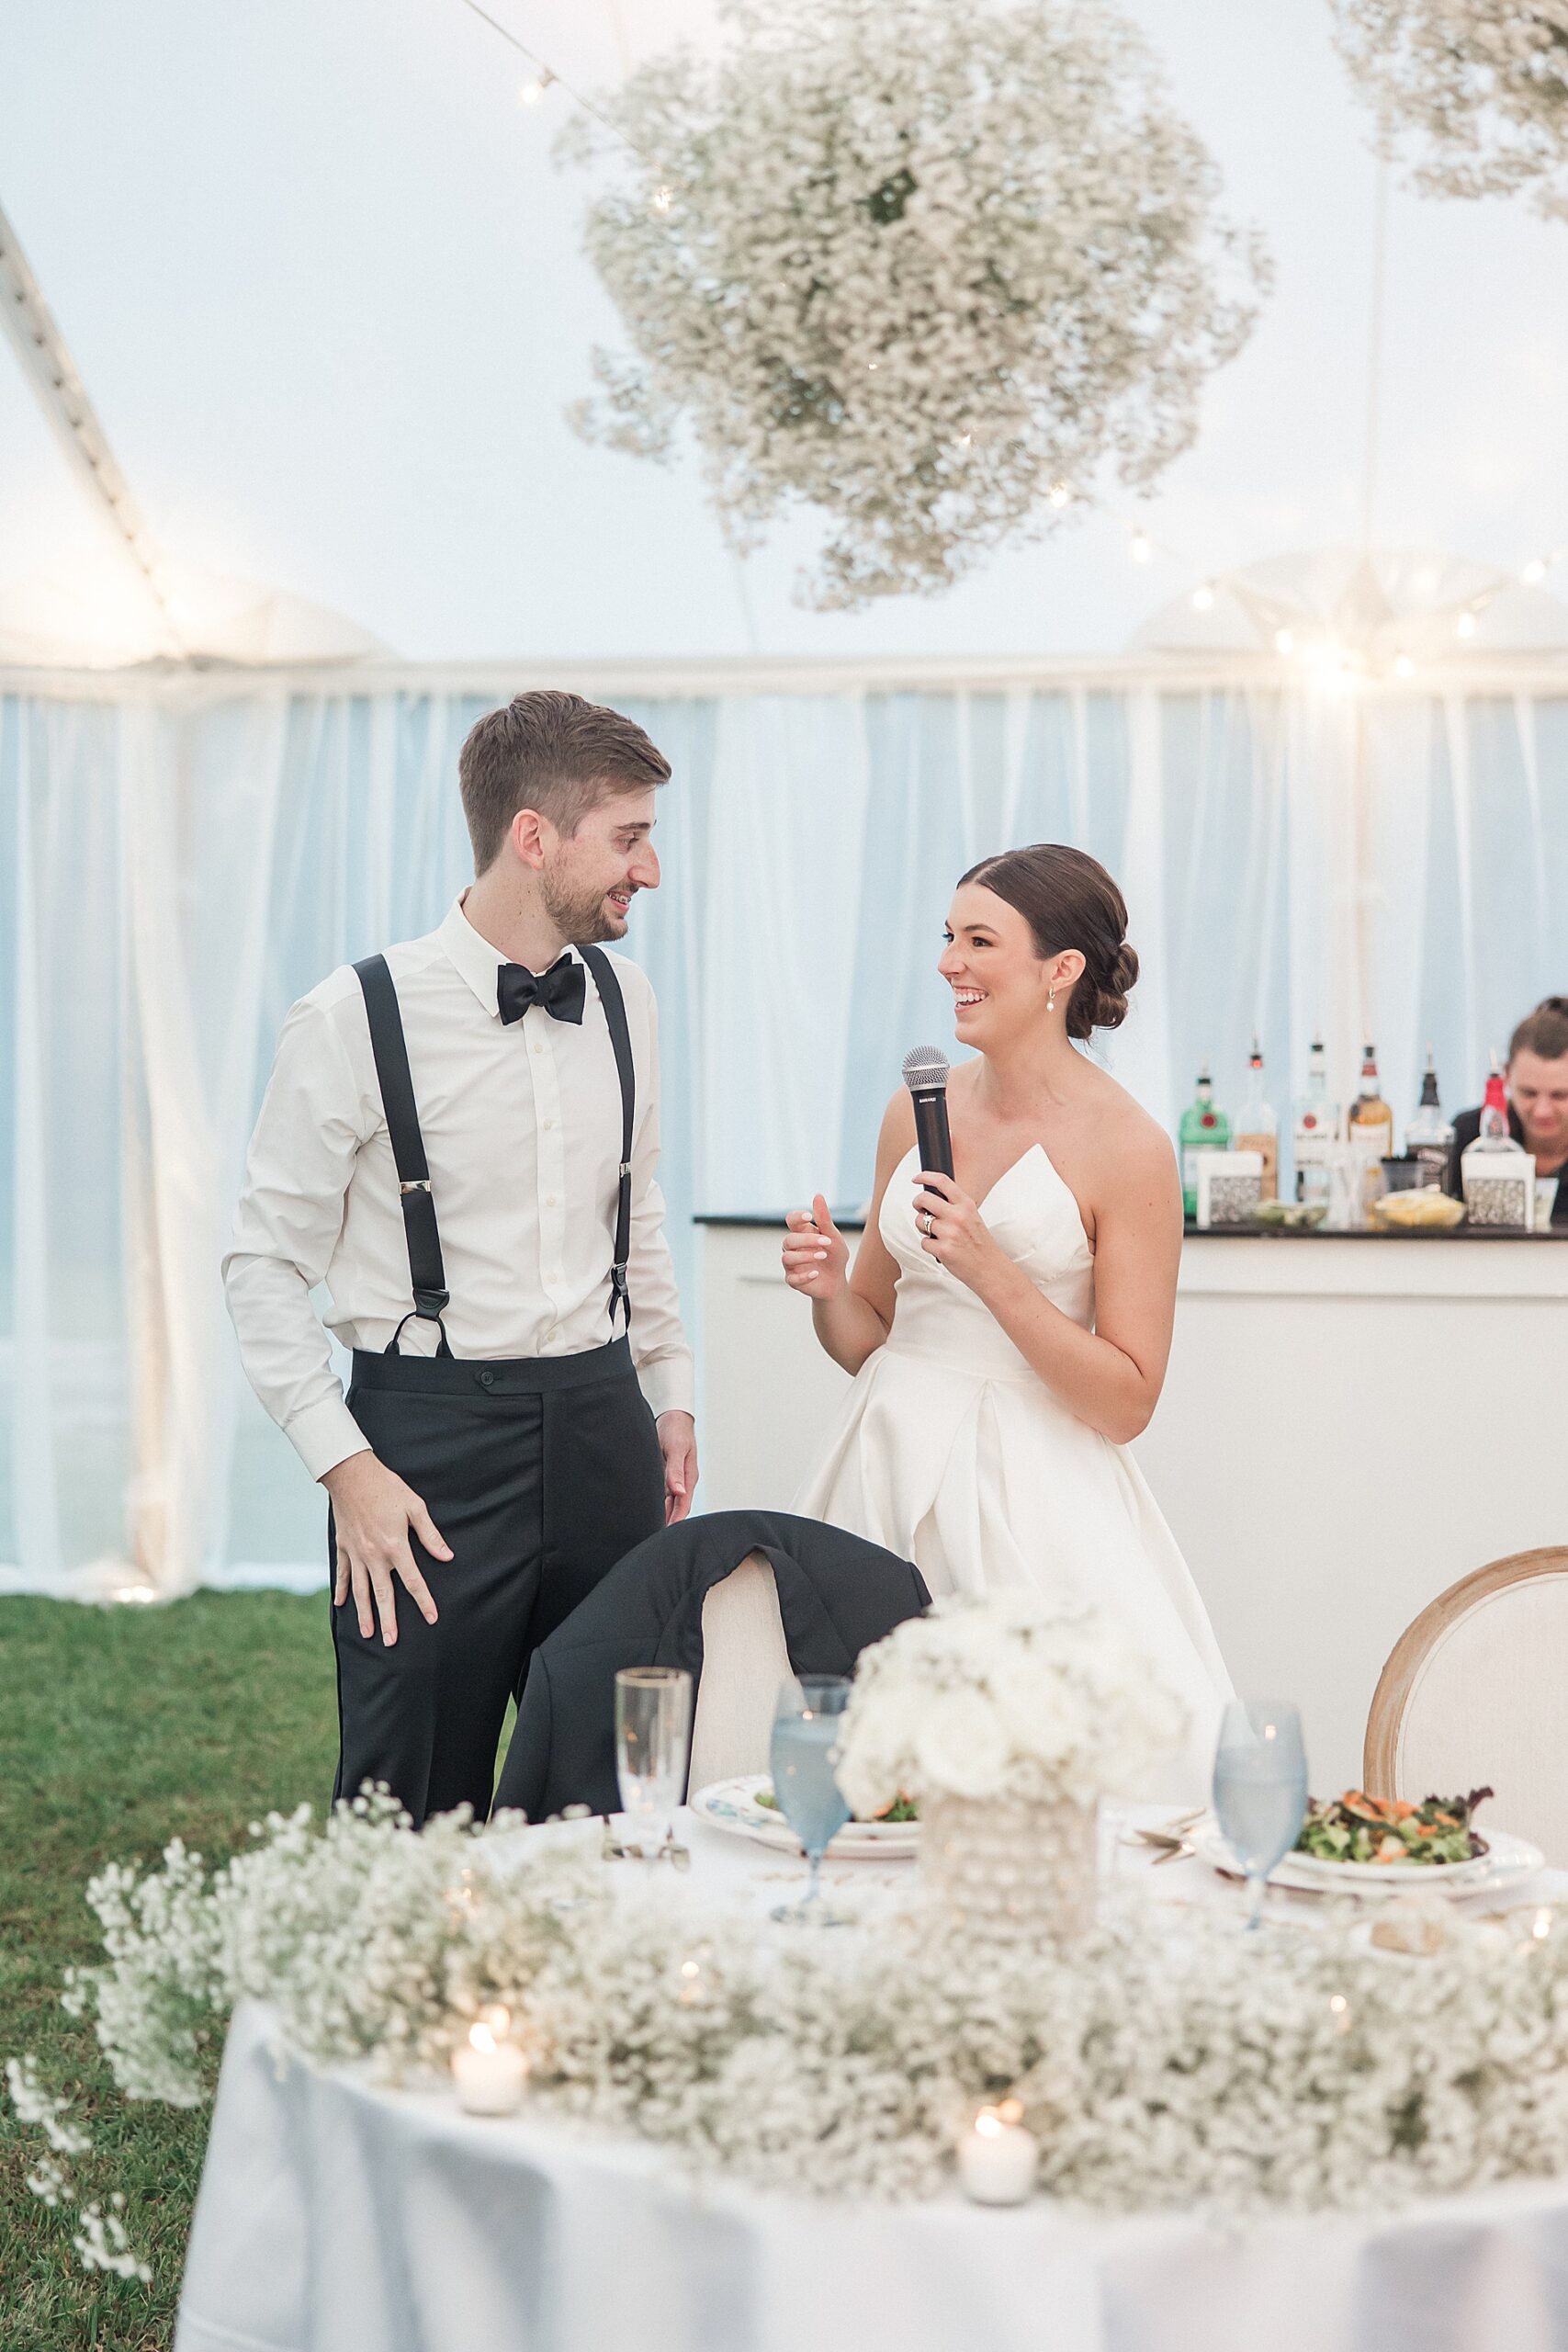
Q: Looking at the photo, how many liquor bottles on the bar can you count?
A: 6